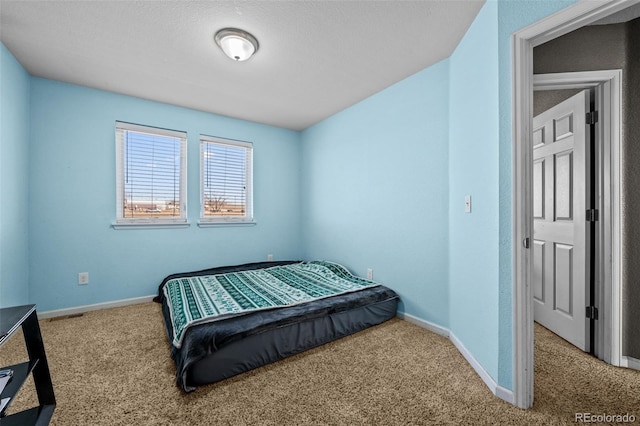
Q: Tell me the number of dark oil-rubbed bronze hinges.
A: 3